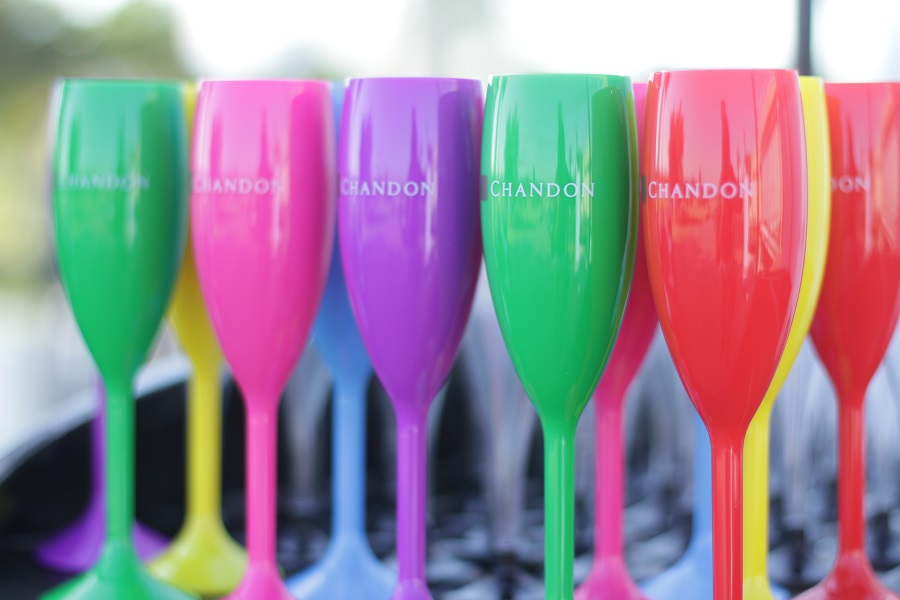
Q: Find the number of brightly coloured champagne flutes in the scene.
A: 12